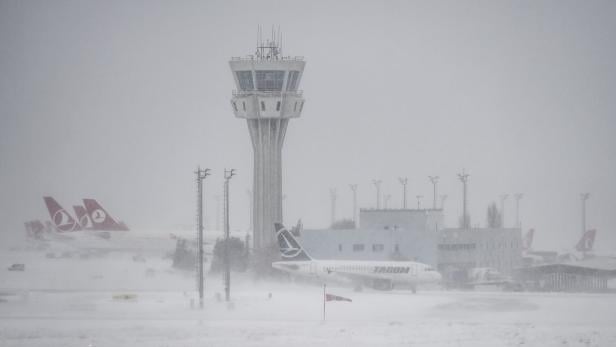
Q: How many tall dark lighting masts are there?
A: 2